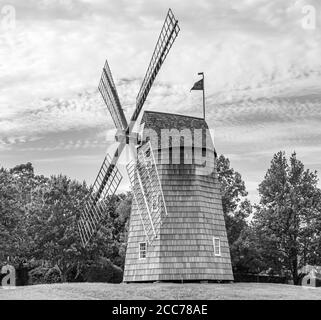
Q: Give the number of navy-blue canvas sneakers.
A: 0